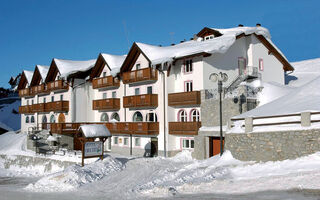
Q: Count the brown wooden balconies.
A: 13